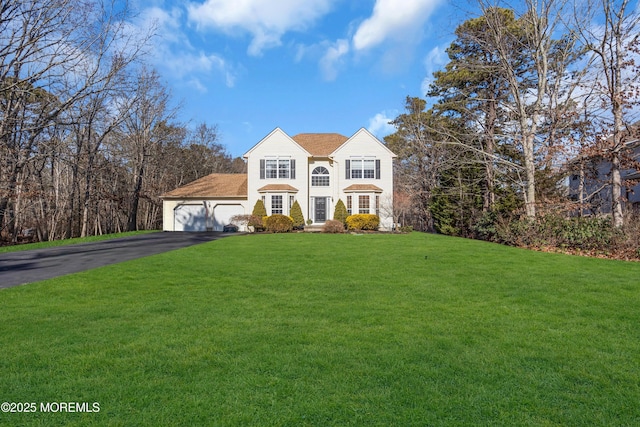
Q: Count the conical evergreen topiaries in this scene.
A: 3